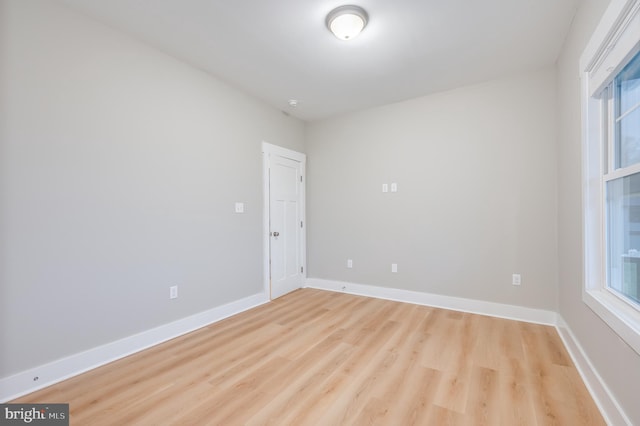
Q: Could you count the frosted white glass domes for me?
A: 1